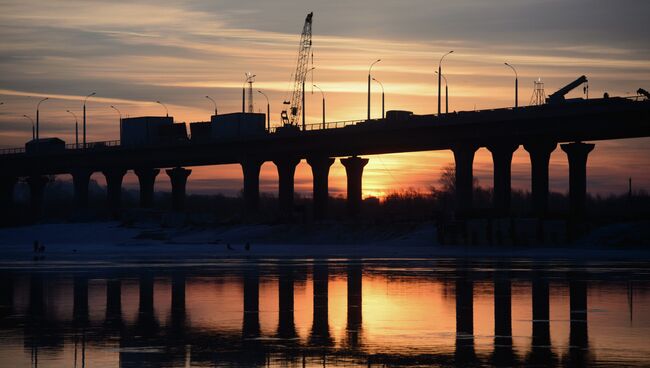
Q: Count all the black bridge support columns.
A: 14